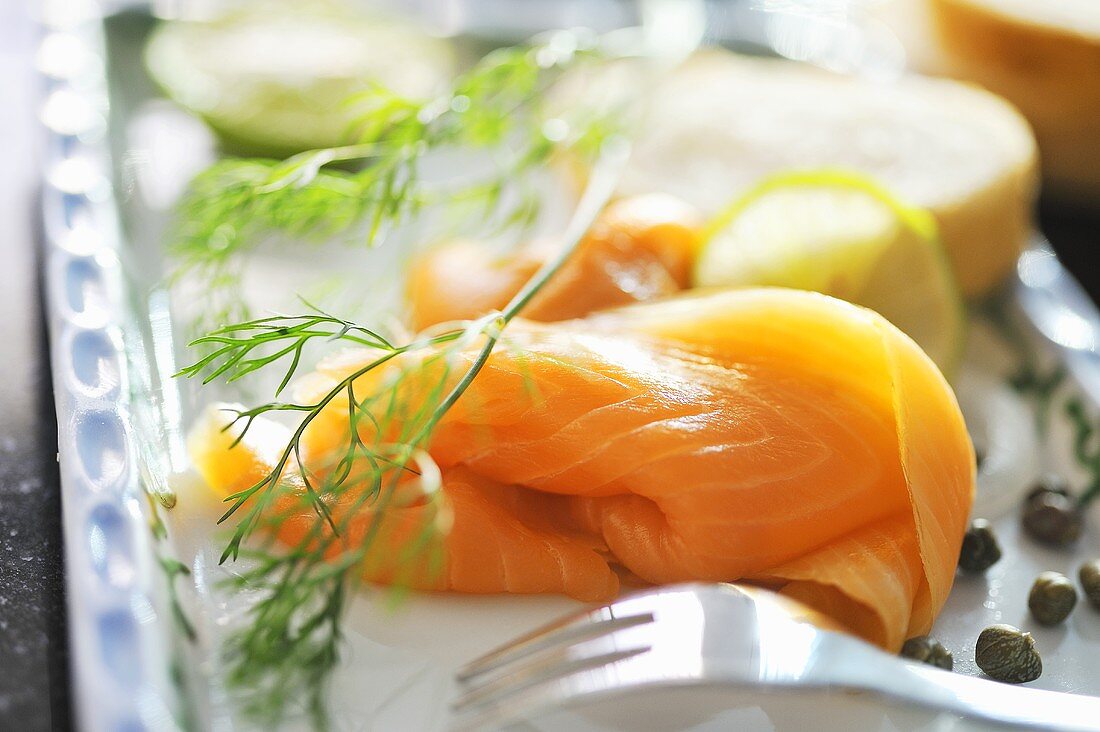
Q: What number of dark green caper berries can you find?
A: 6